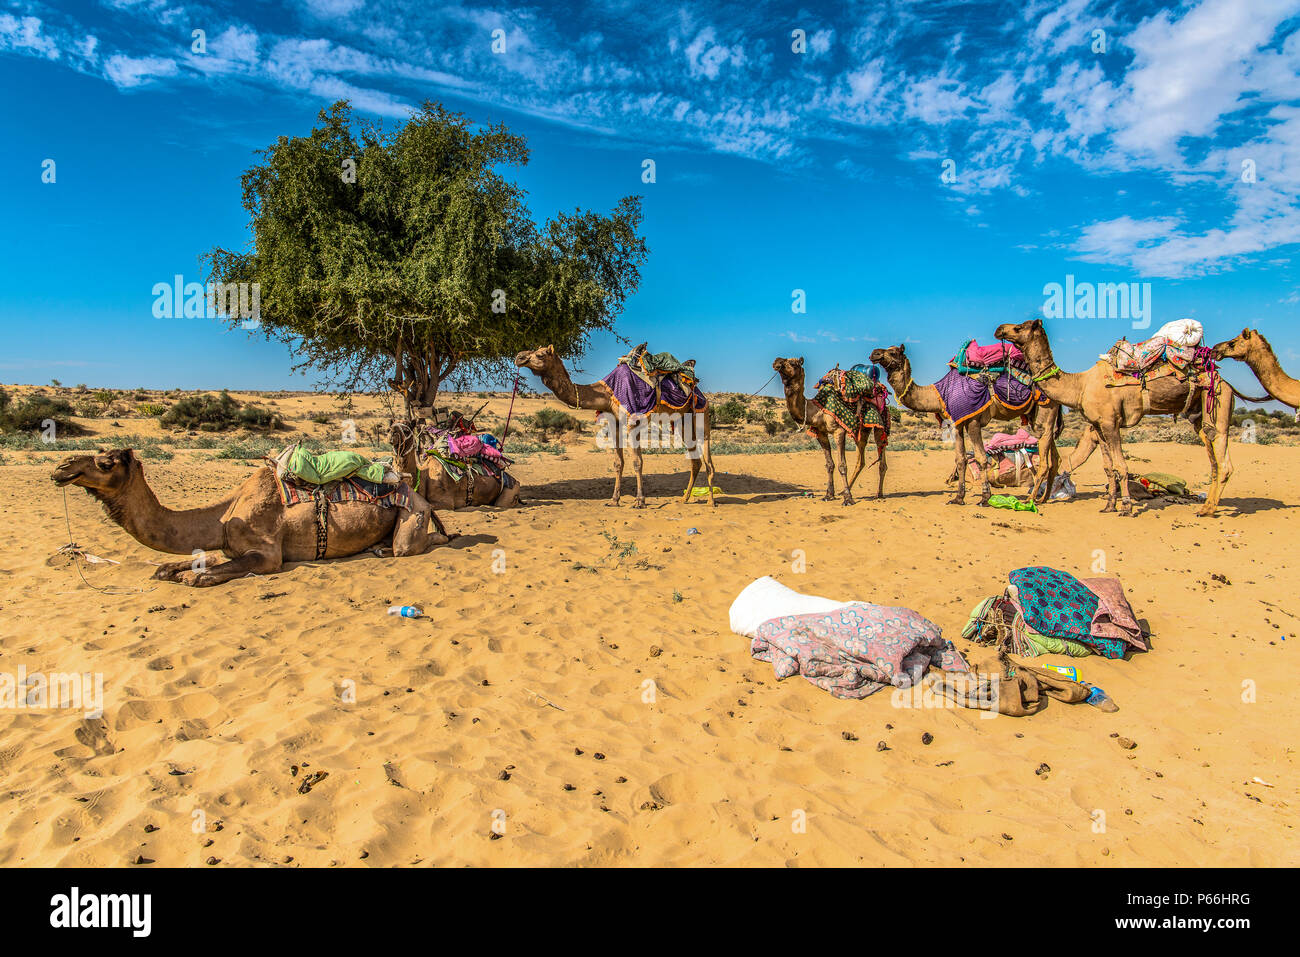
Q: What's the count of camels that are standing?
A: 5